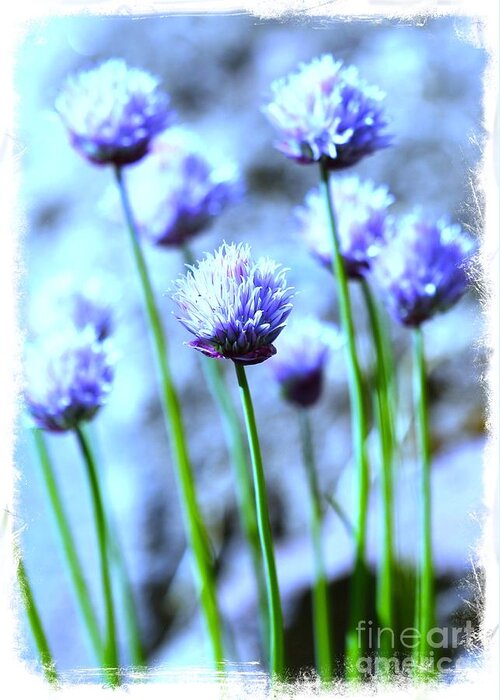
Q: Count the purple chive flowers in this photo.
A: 9